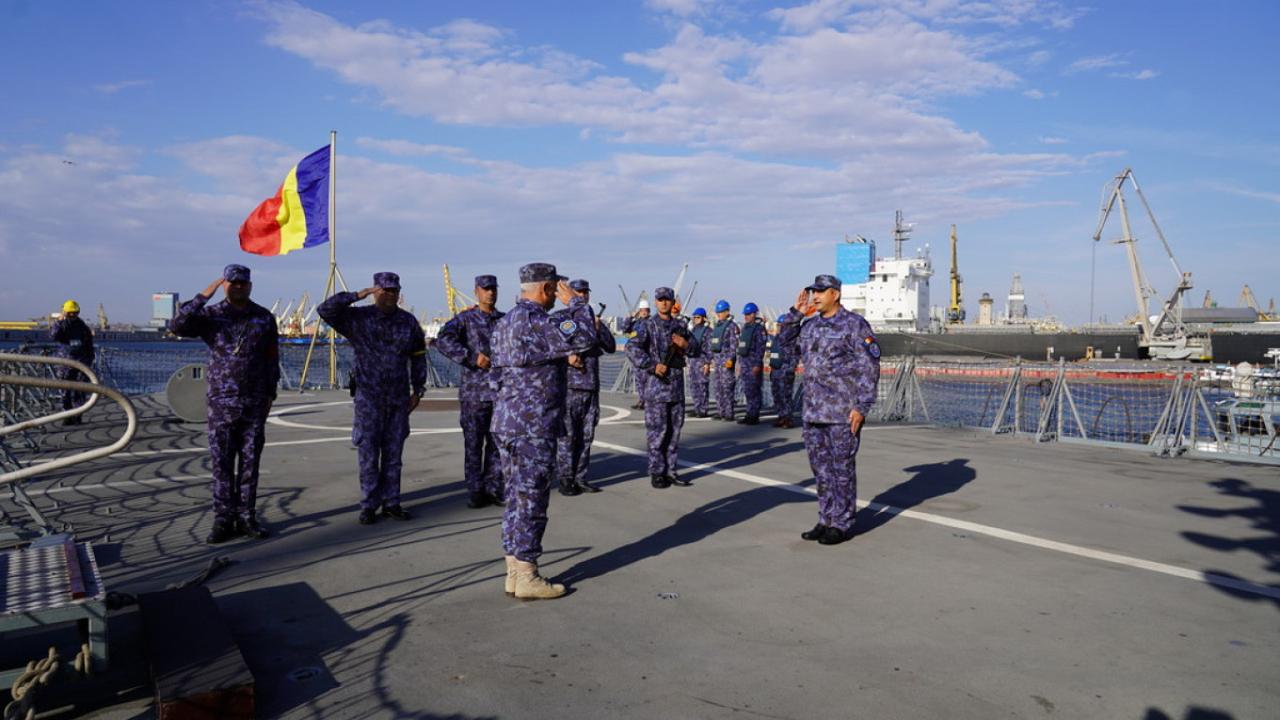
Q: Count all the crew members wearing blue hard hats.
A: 4